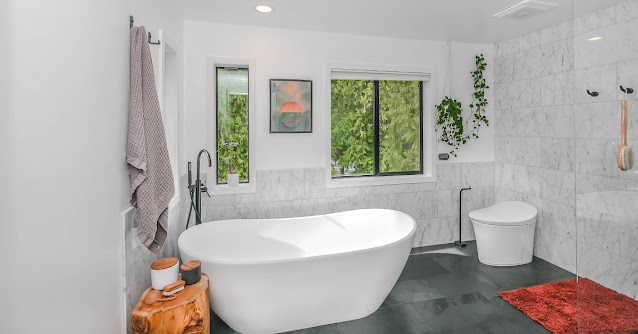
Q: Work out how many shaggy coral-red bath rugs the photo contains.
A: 1